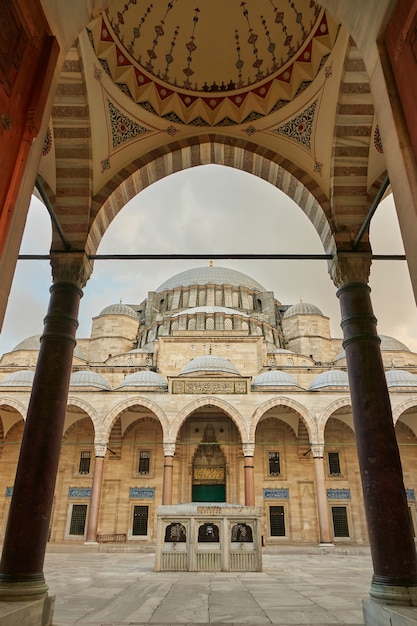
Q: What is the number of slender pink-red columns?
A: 4